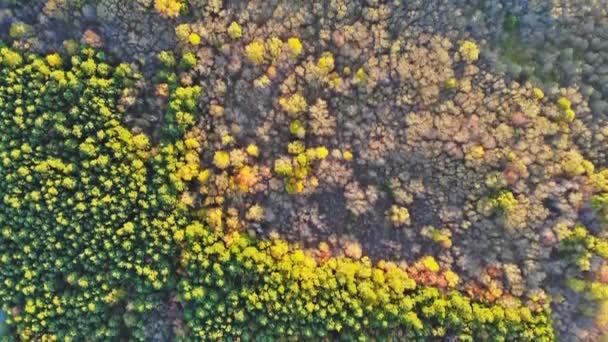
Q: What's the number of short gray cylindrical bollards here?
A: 0